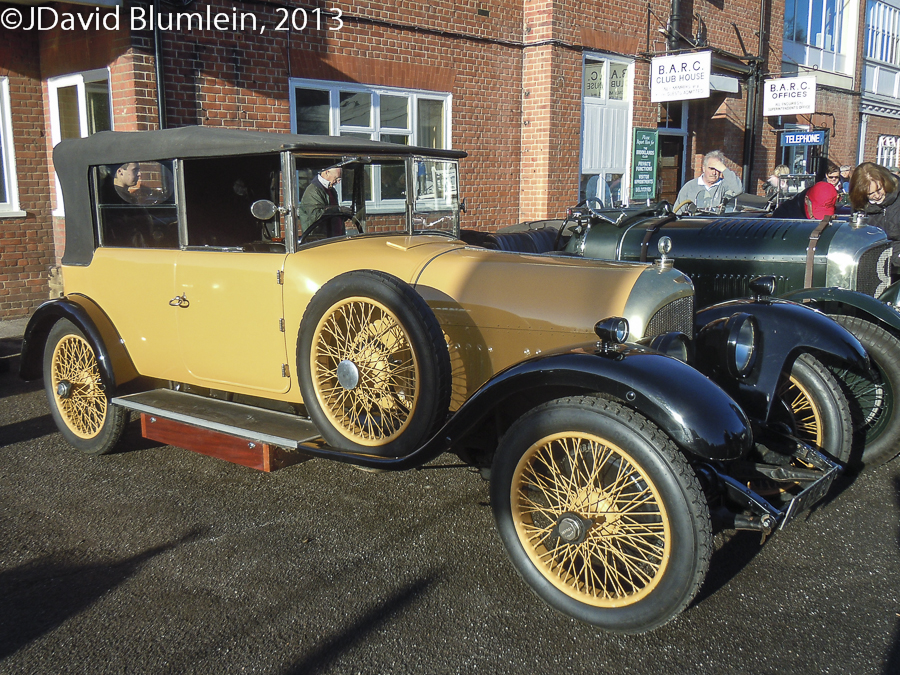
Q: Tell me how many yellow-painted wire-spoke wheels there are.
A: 4